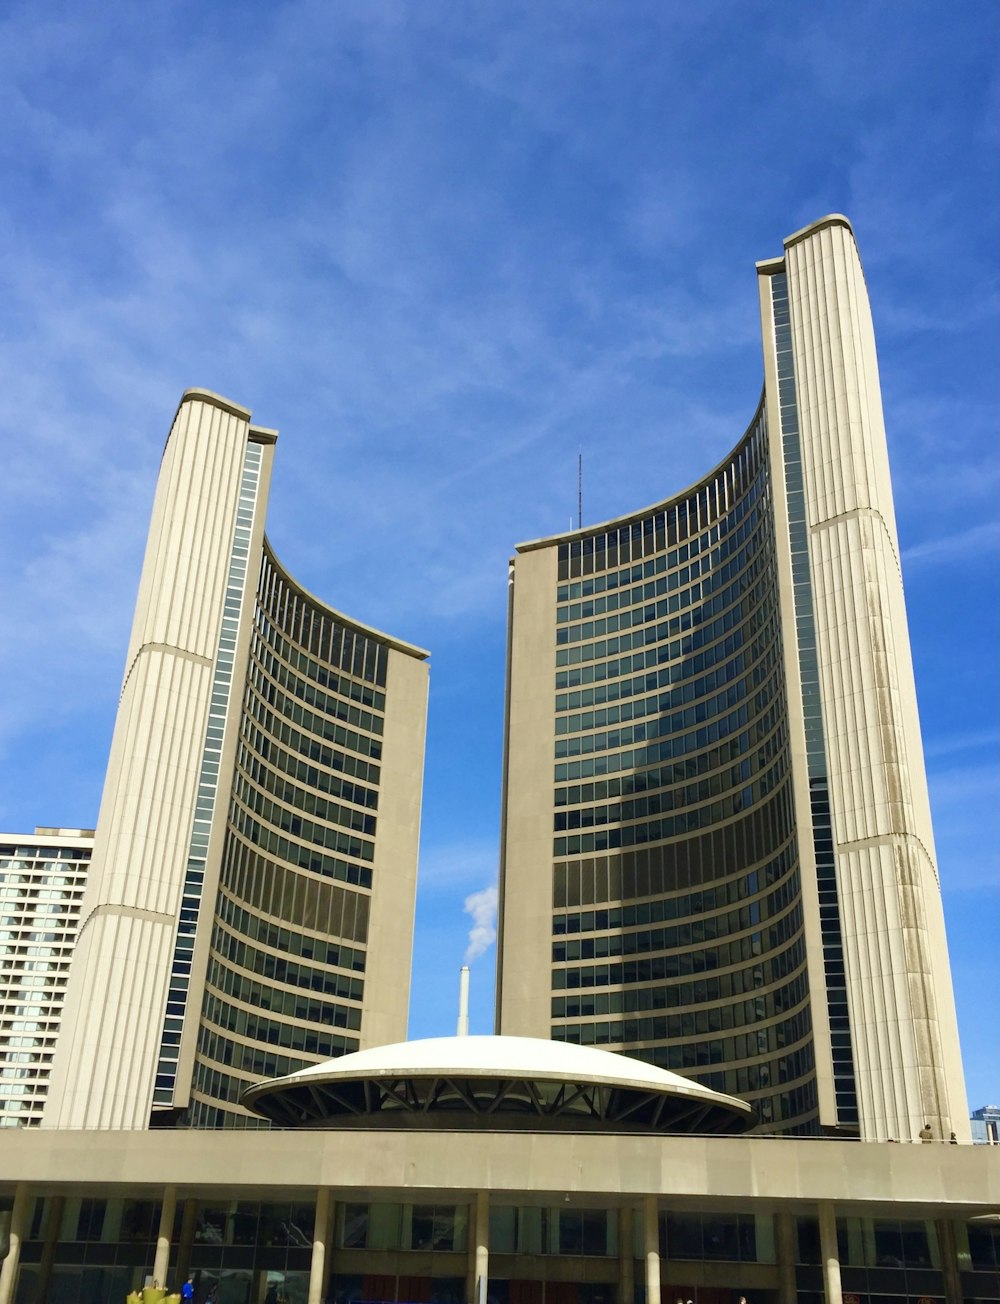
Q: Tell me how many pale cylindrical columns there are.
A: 6